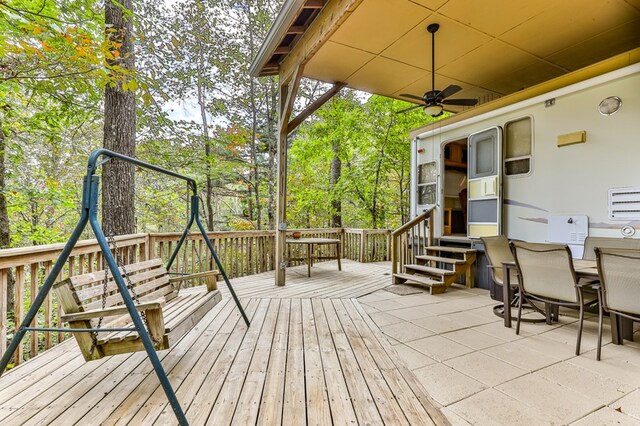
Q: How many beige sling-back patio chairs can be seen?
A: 4